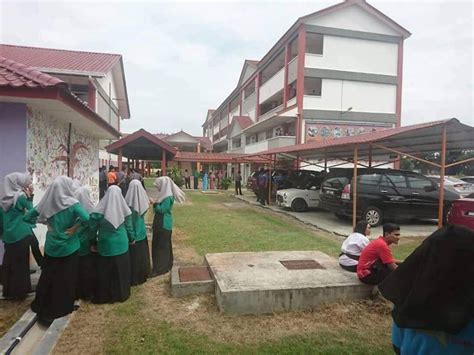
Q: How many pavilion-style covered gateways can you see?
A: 1